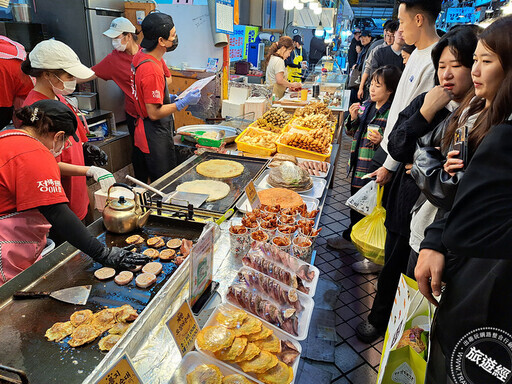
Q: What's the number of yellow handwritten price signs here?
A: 3